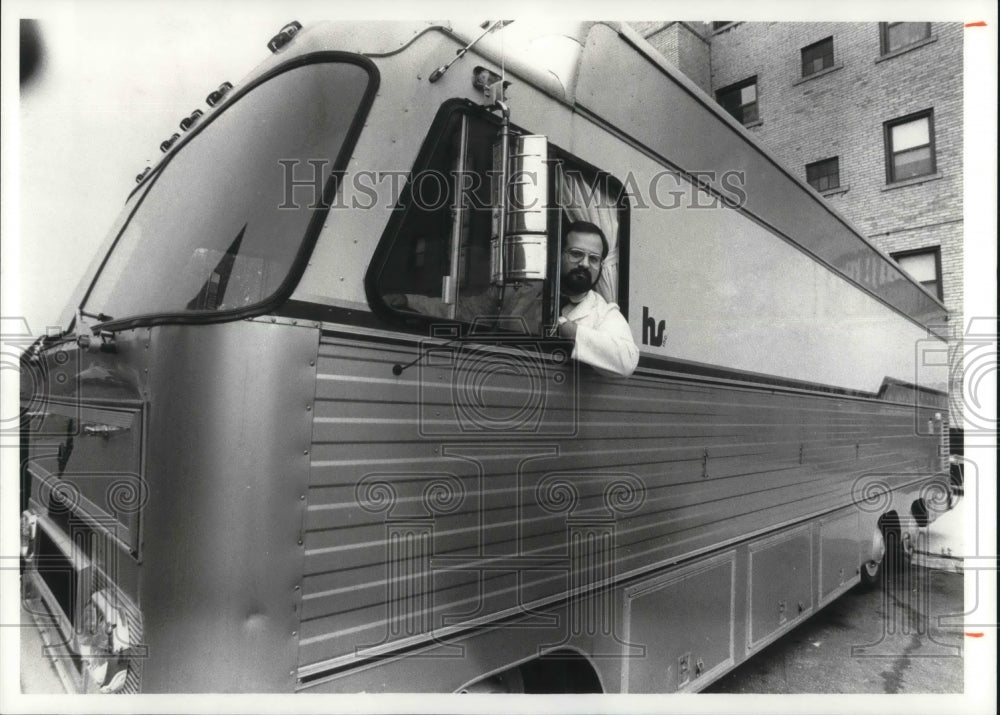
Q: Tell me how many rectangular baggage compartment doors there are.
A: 3